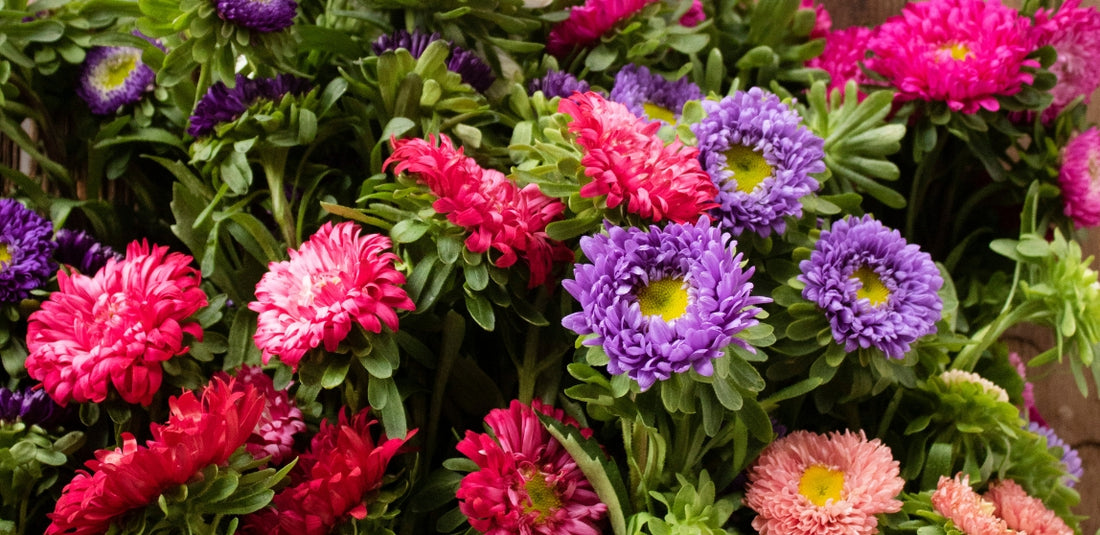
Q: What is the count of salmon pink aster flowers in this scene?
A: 3